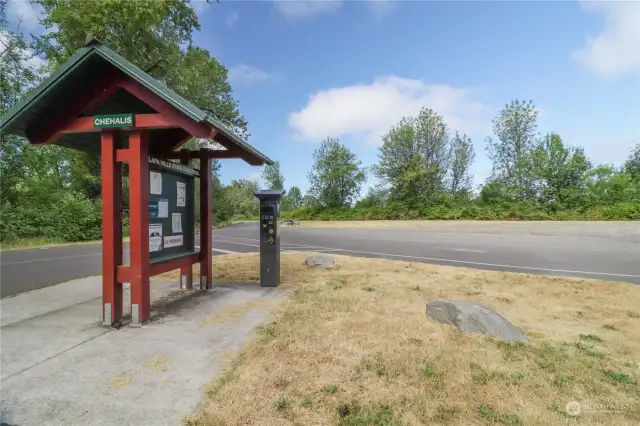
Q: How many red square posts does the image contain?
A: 4